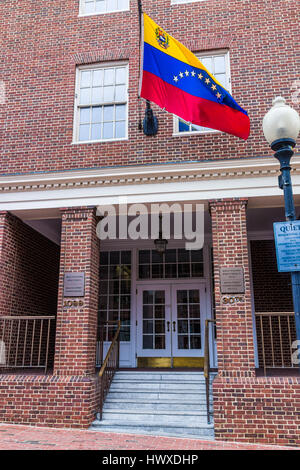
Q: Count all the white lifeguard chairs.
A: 0